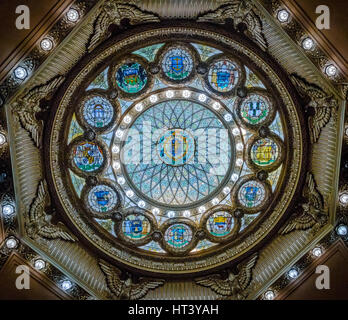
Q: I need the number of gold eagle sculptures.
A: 8